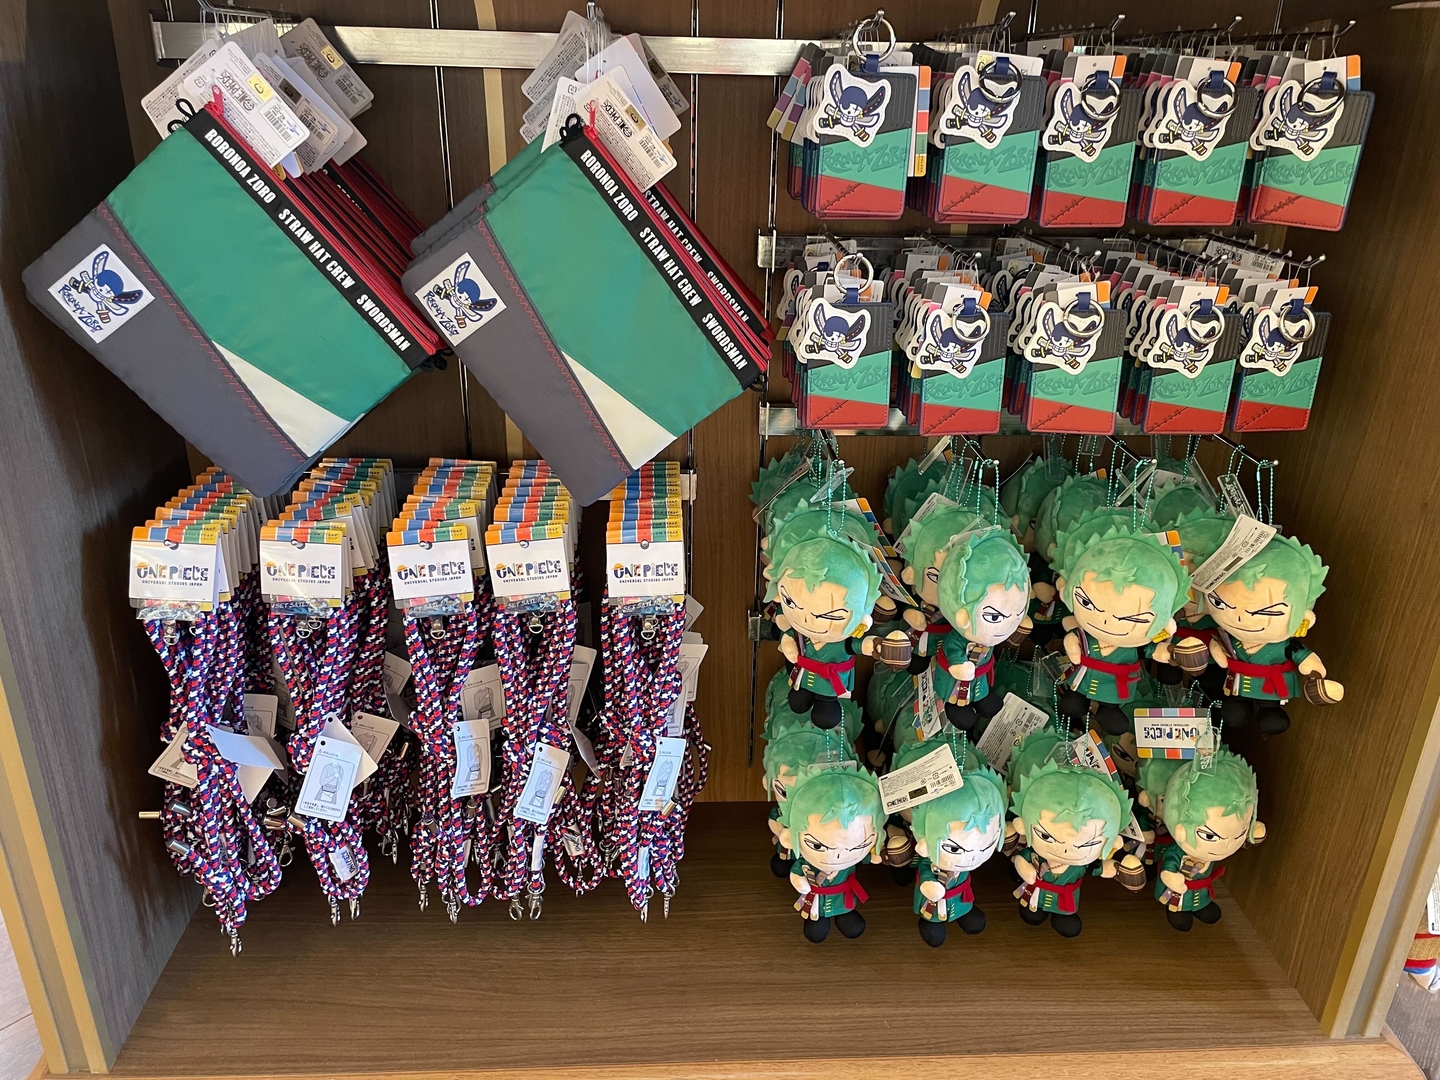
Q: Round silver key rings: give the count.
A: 10